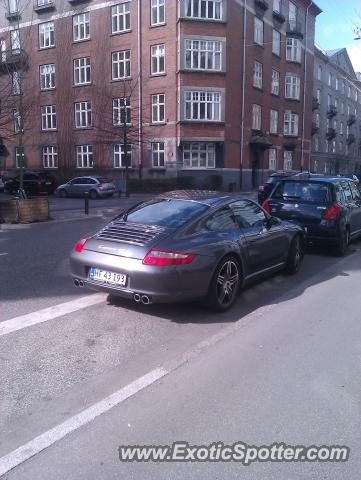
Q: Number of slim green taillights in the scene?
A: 0